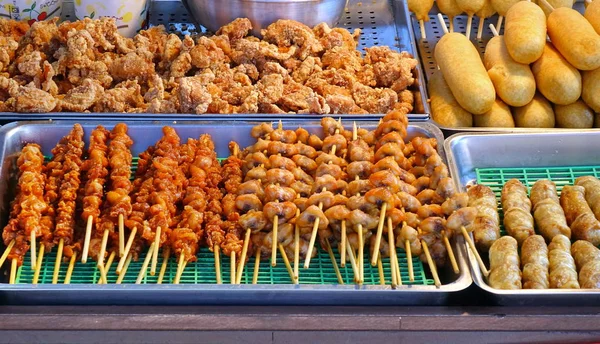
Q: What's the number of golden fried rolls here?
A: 9